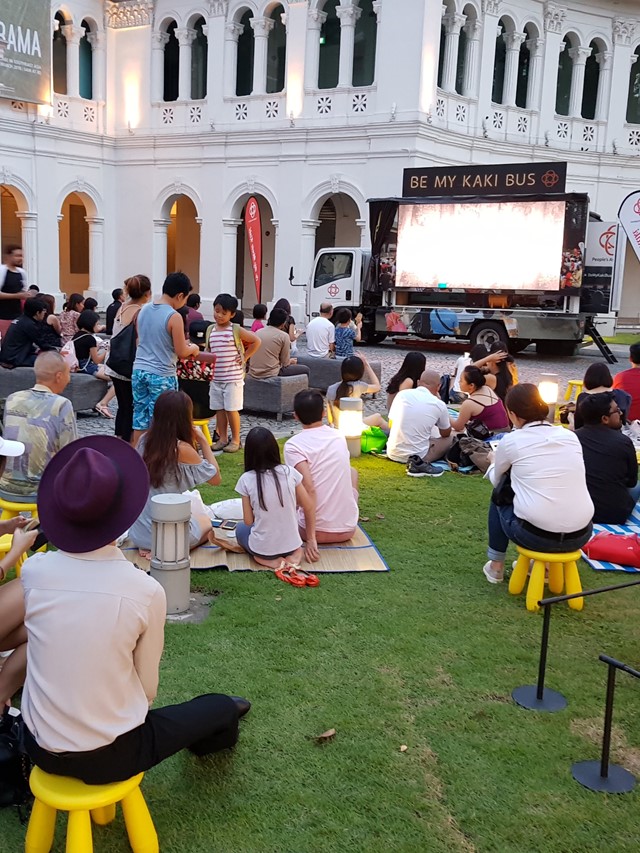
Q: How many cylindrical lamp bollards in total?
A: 3